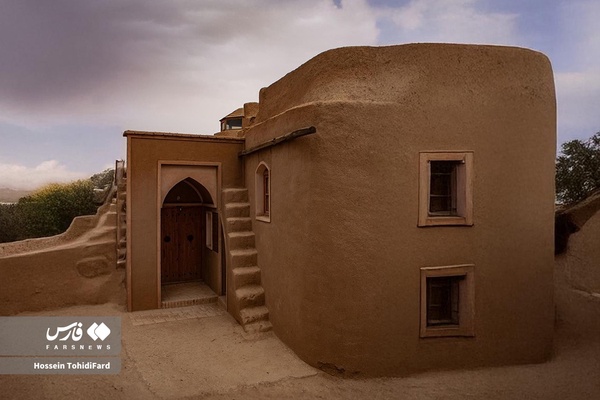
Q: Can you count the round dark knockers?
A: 2